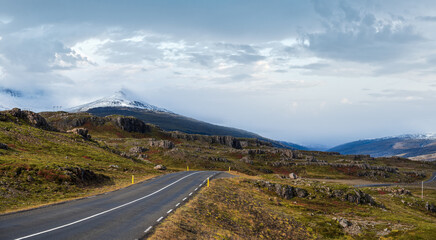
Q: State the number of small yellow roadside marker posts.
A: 4